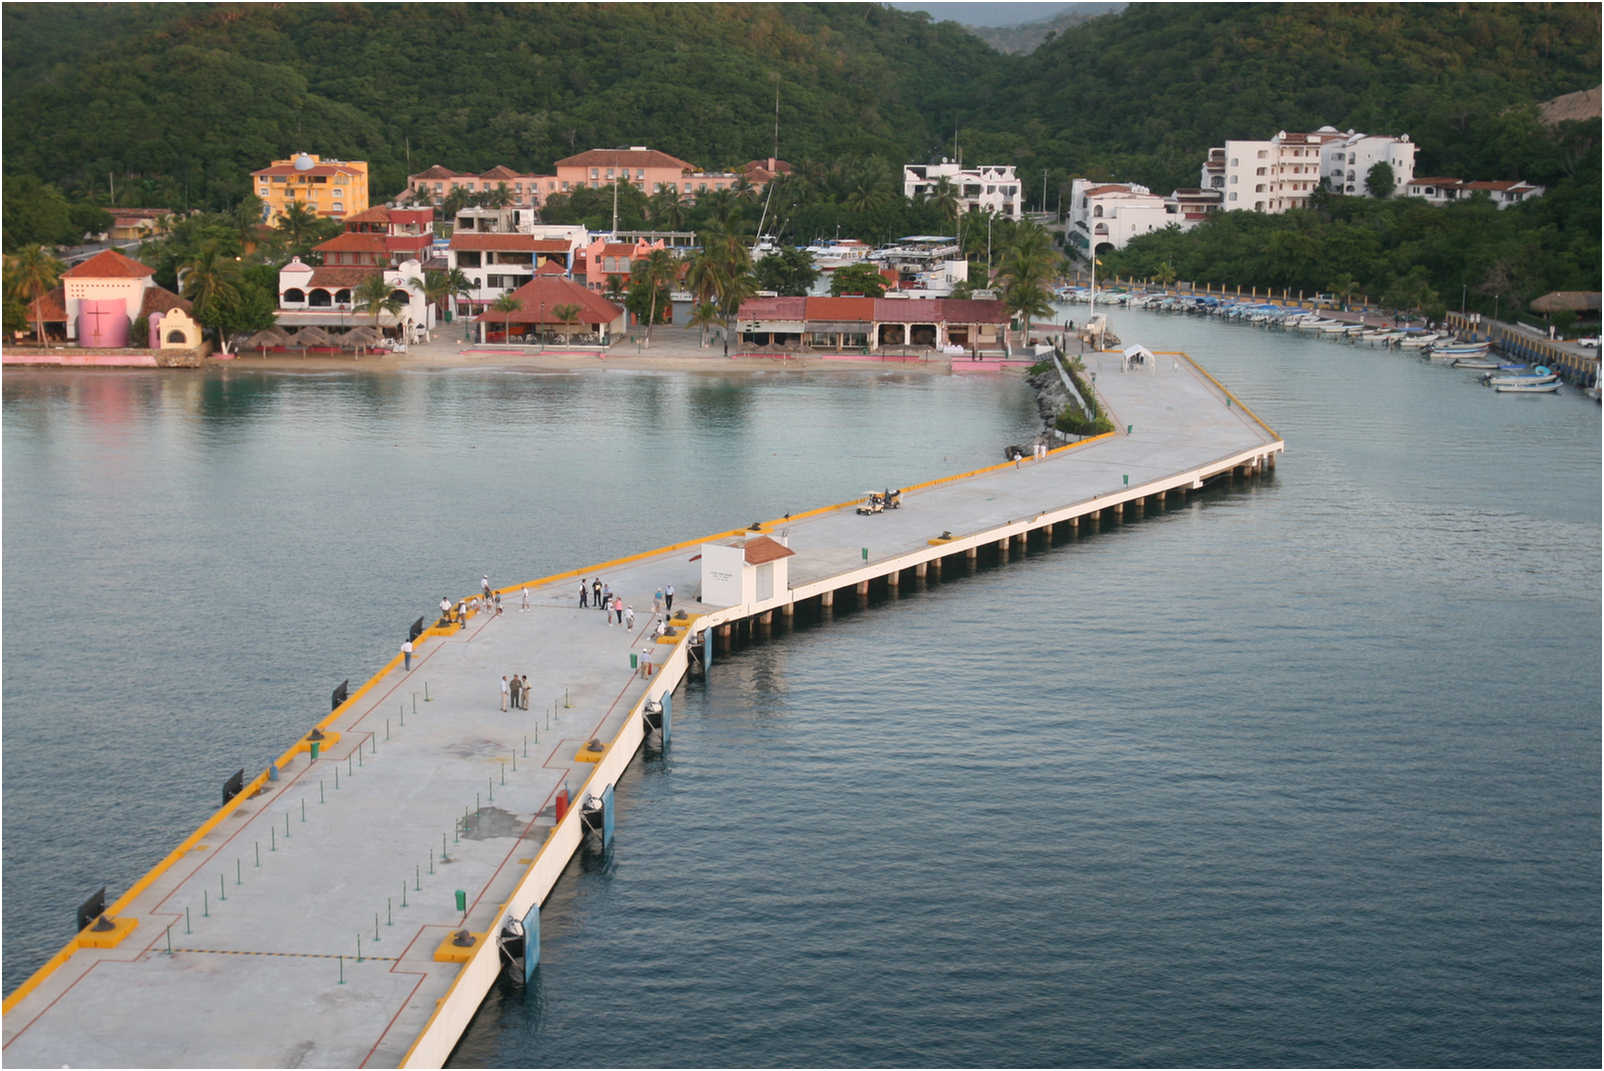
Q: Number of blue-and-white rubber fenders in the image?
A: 4